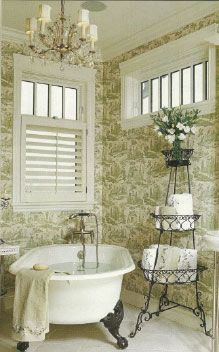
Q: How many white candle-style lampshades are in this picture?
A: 4